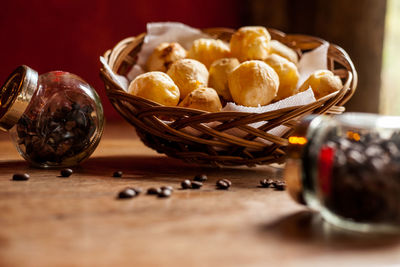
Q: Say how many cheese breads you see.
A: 11